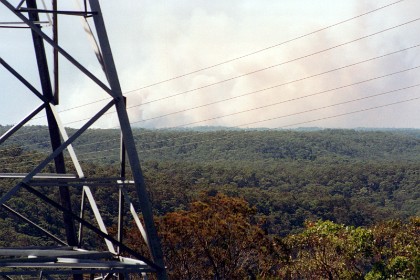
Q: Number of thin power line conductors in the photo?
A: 6